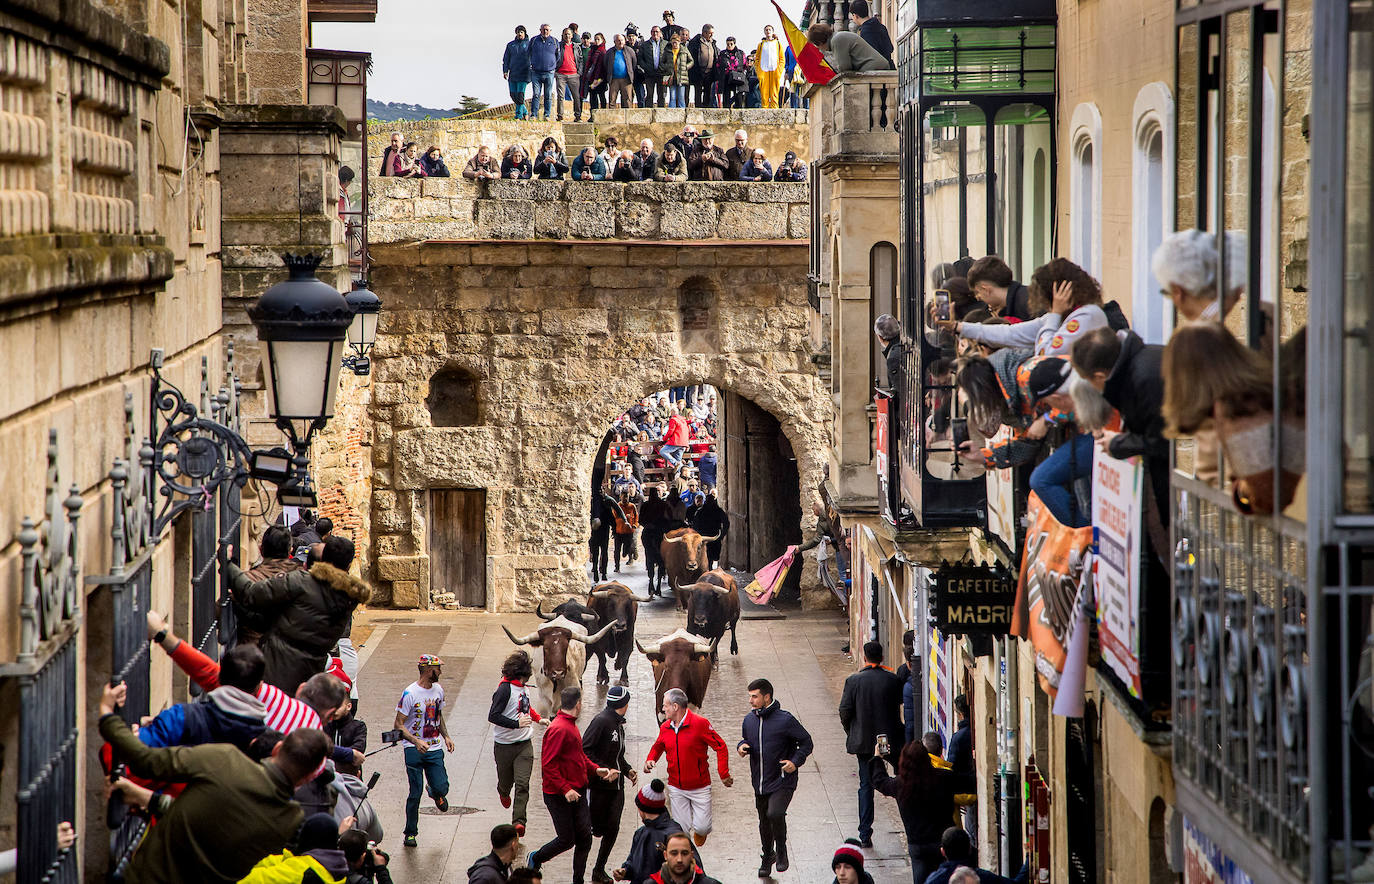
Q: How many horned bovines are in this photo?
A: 6